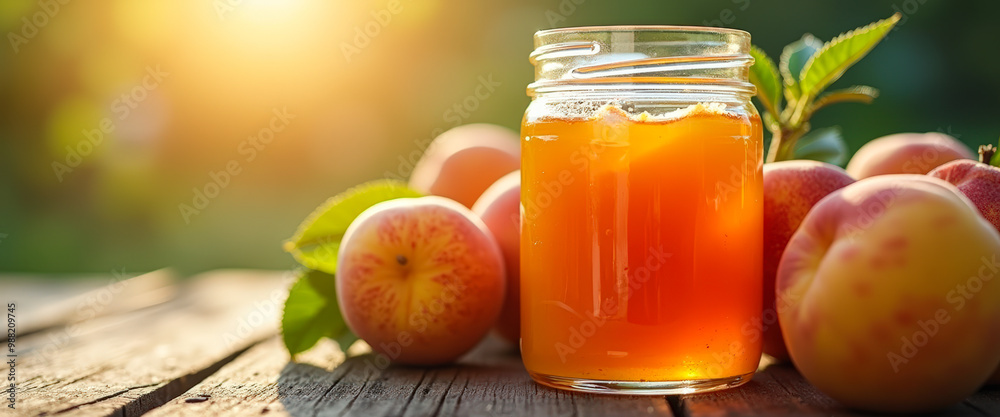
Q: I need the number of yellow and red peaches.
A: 7